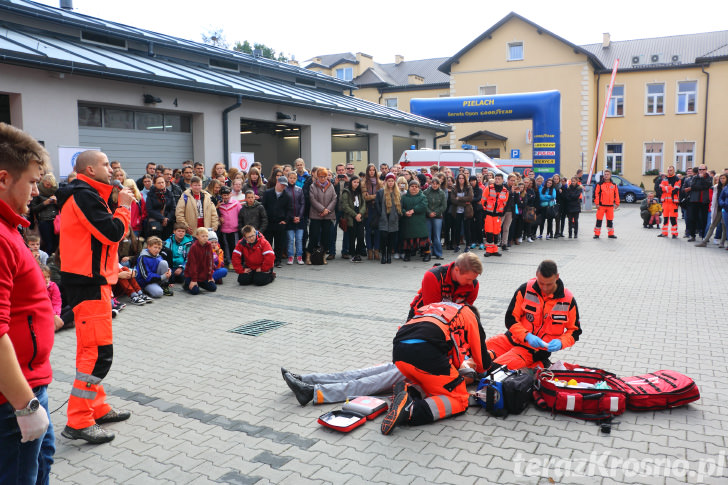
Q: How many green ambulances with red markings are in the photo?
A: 0